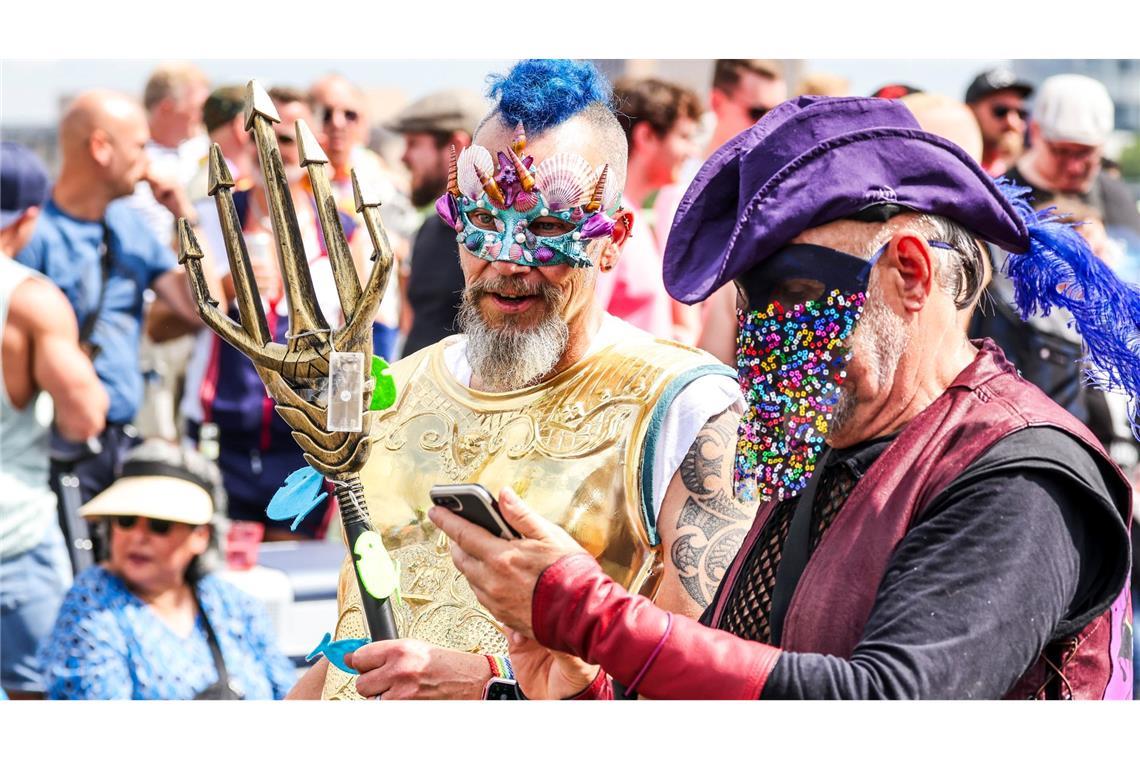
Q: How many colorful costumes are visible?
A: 2